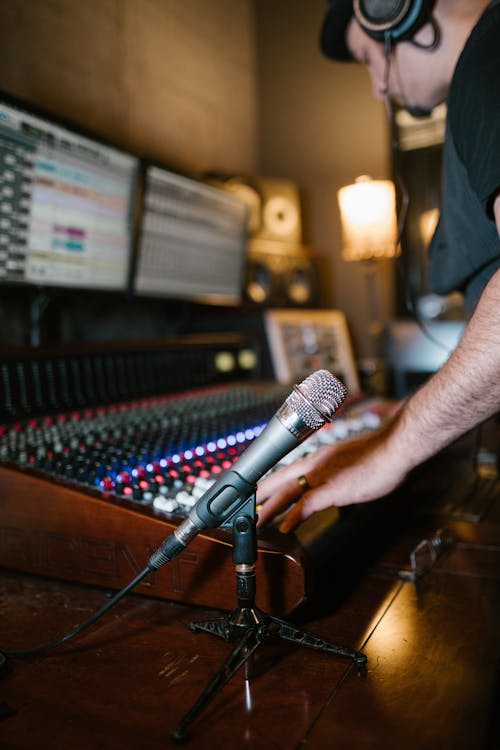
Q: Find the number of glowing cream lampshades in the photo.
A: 1